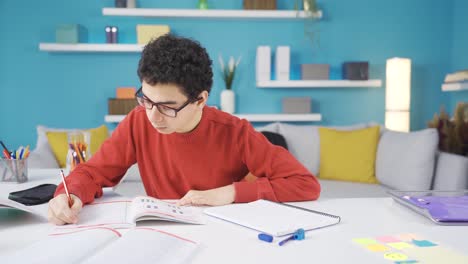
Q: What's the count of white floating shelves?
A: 5